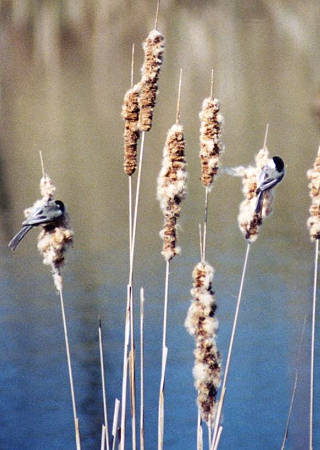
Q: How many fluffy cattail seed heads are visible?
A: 8